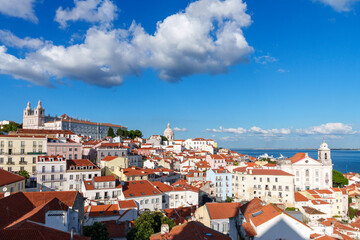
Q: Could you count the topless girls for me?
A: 0